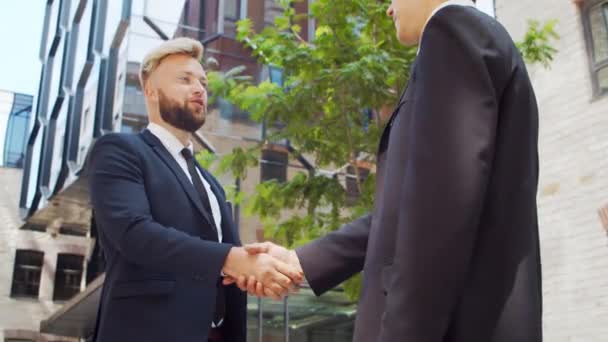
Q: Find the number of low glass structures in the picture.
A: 1